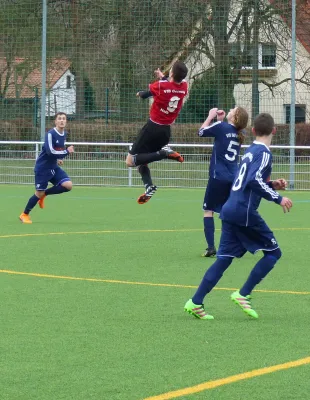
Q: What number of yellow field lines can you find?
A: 3